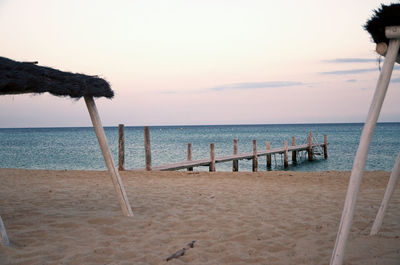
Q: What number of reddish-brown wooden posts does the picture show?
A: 11